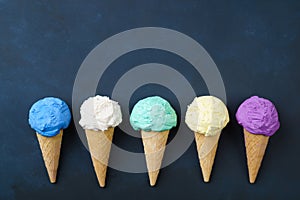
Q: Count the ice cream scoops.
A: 5